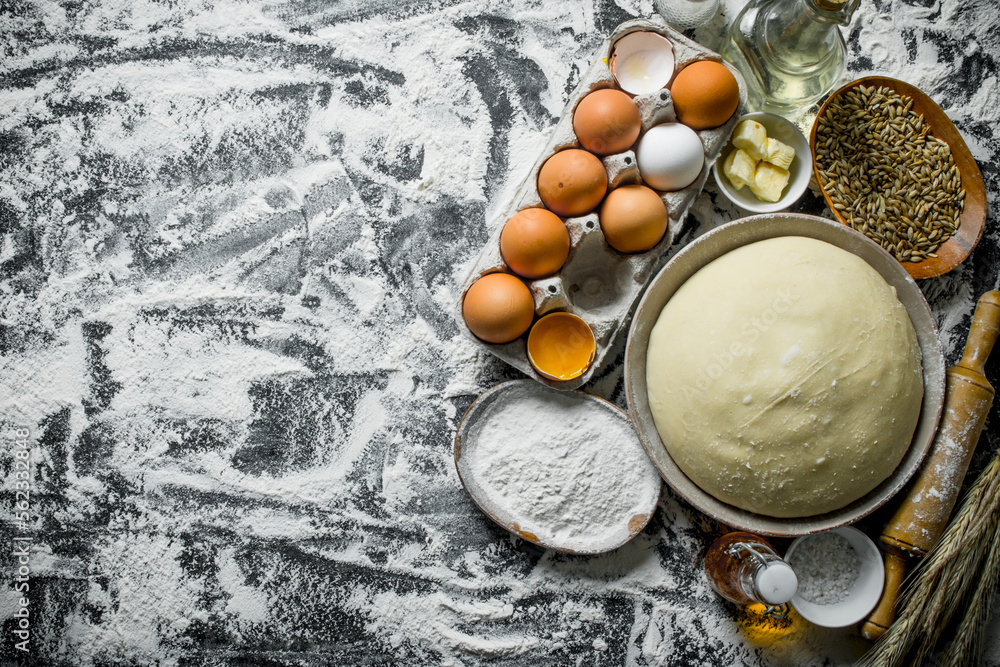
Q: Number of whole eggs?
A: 7